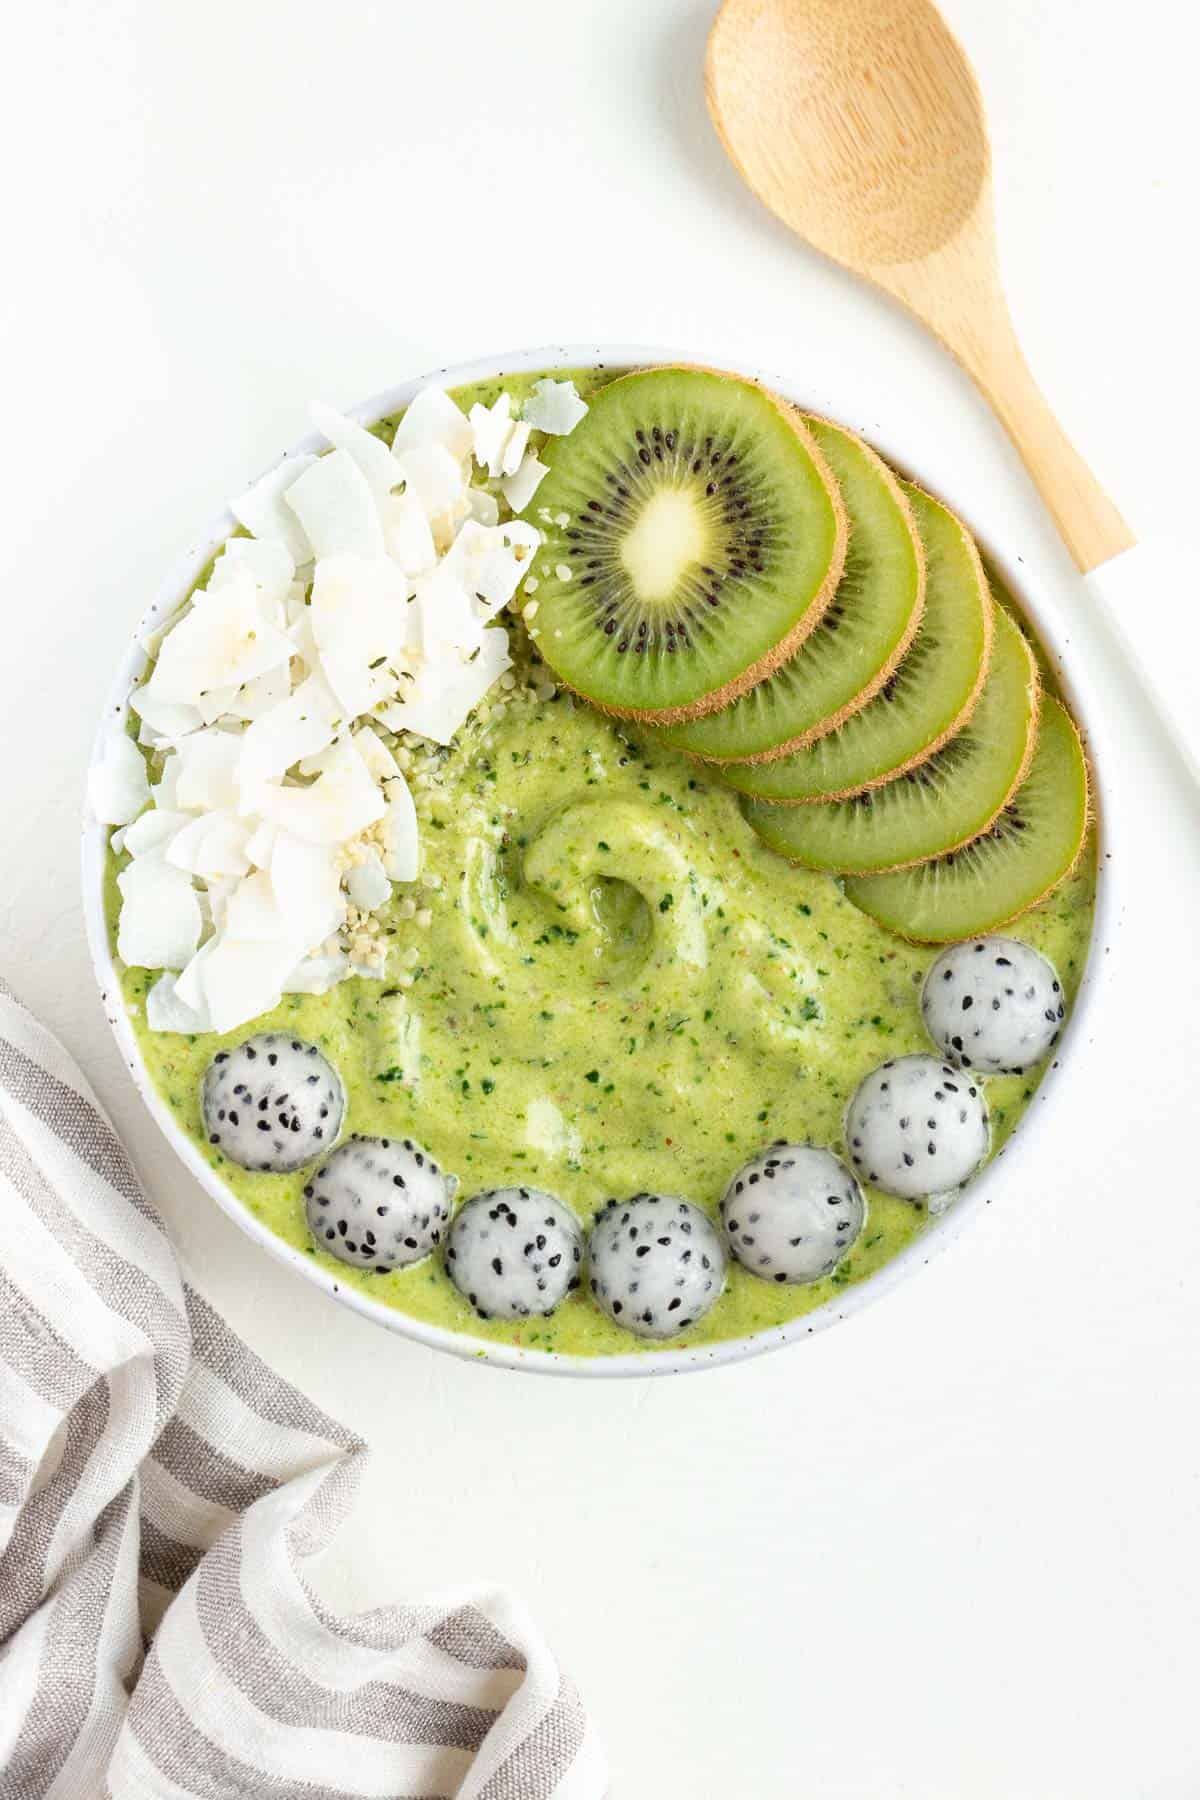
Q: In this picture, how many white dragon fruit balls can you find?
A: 7